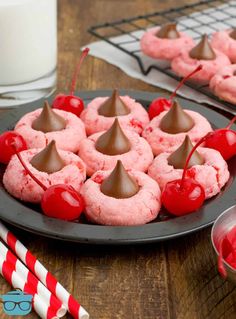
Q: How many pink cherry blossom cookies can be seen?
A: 11